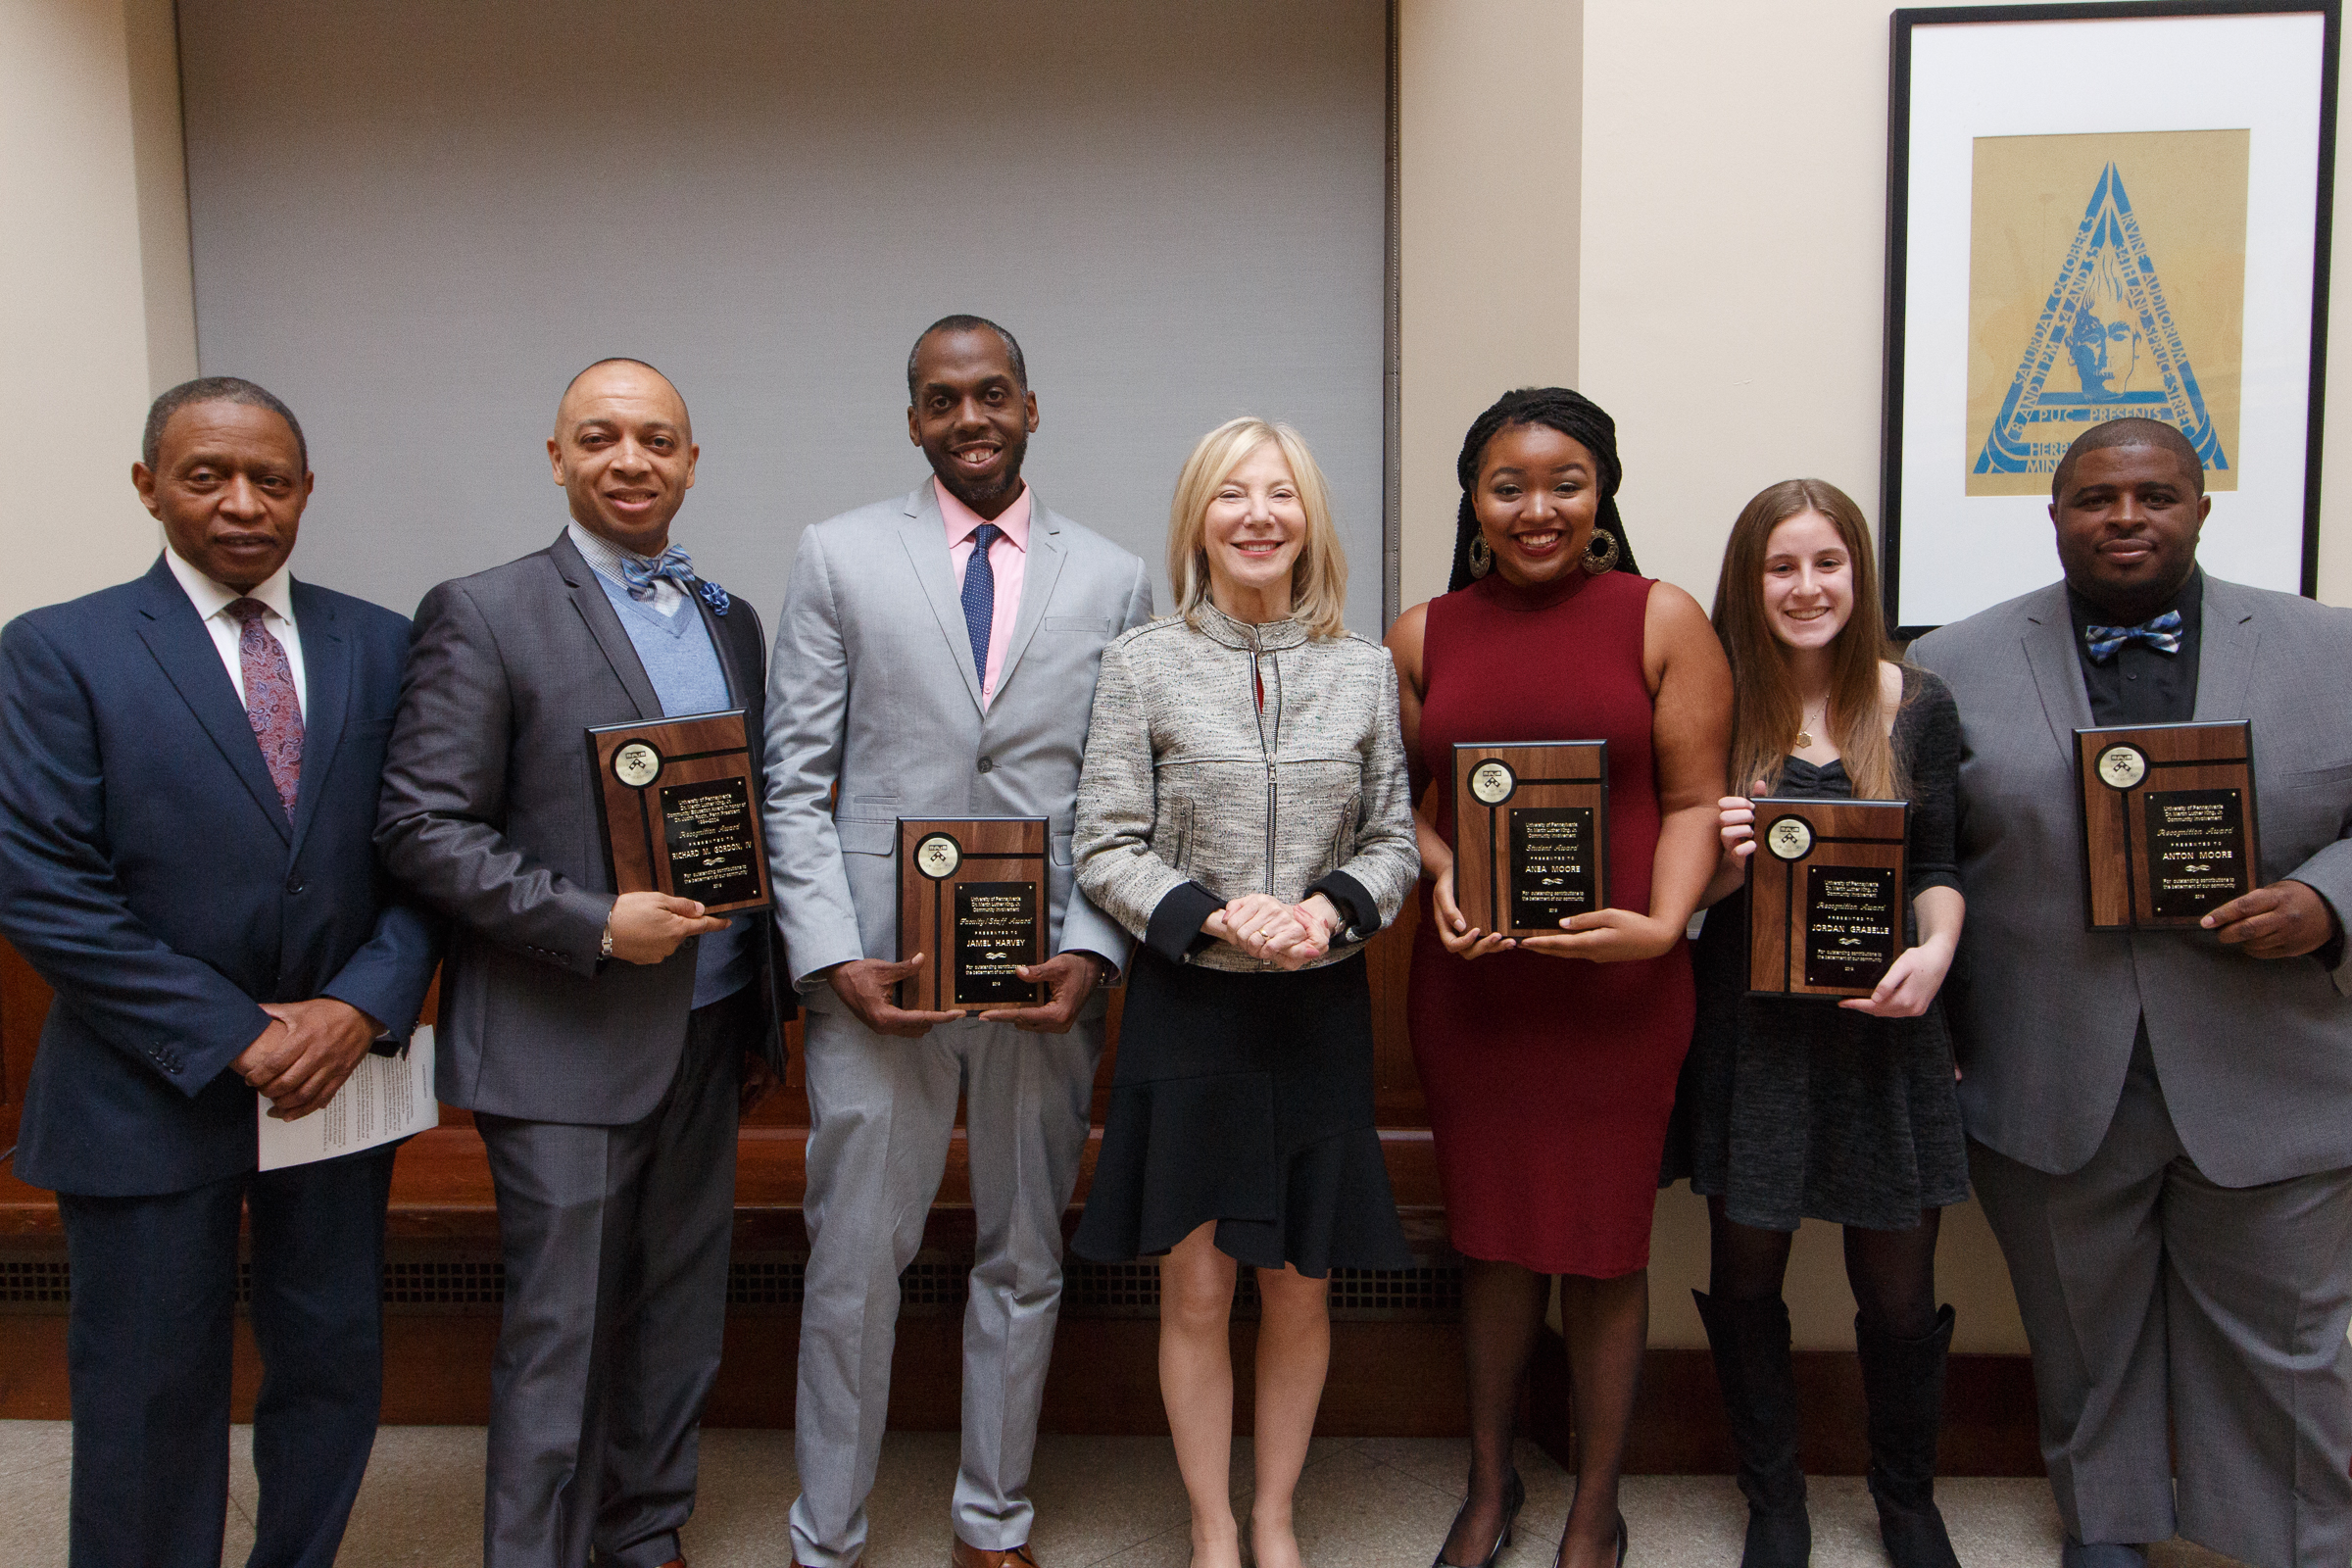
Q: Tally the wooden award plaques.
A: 5